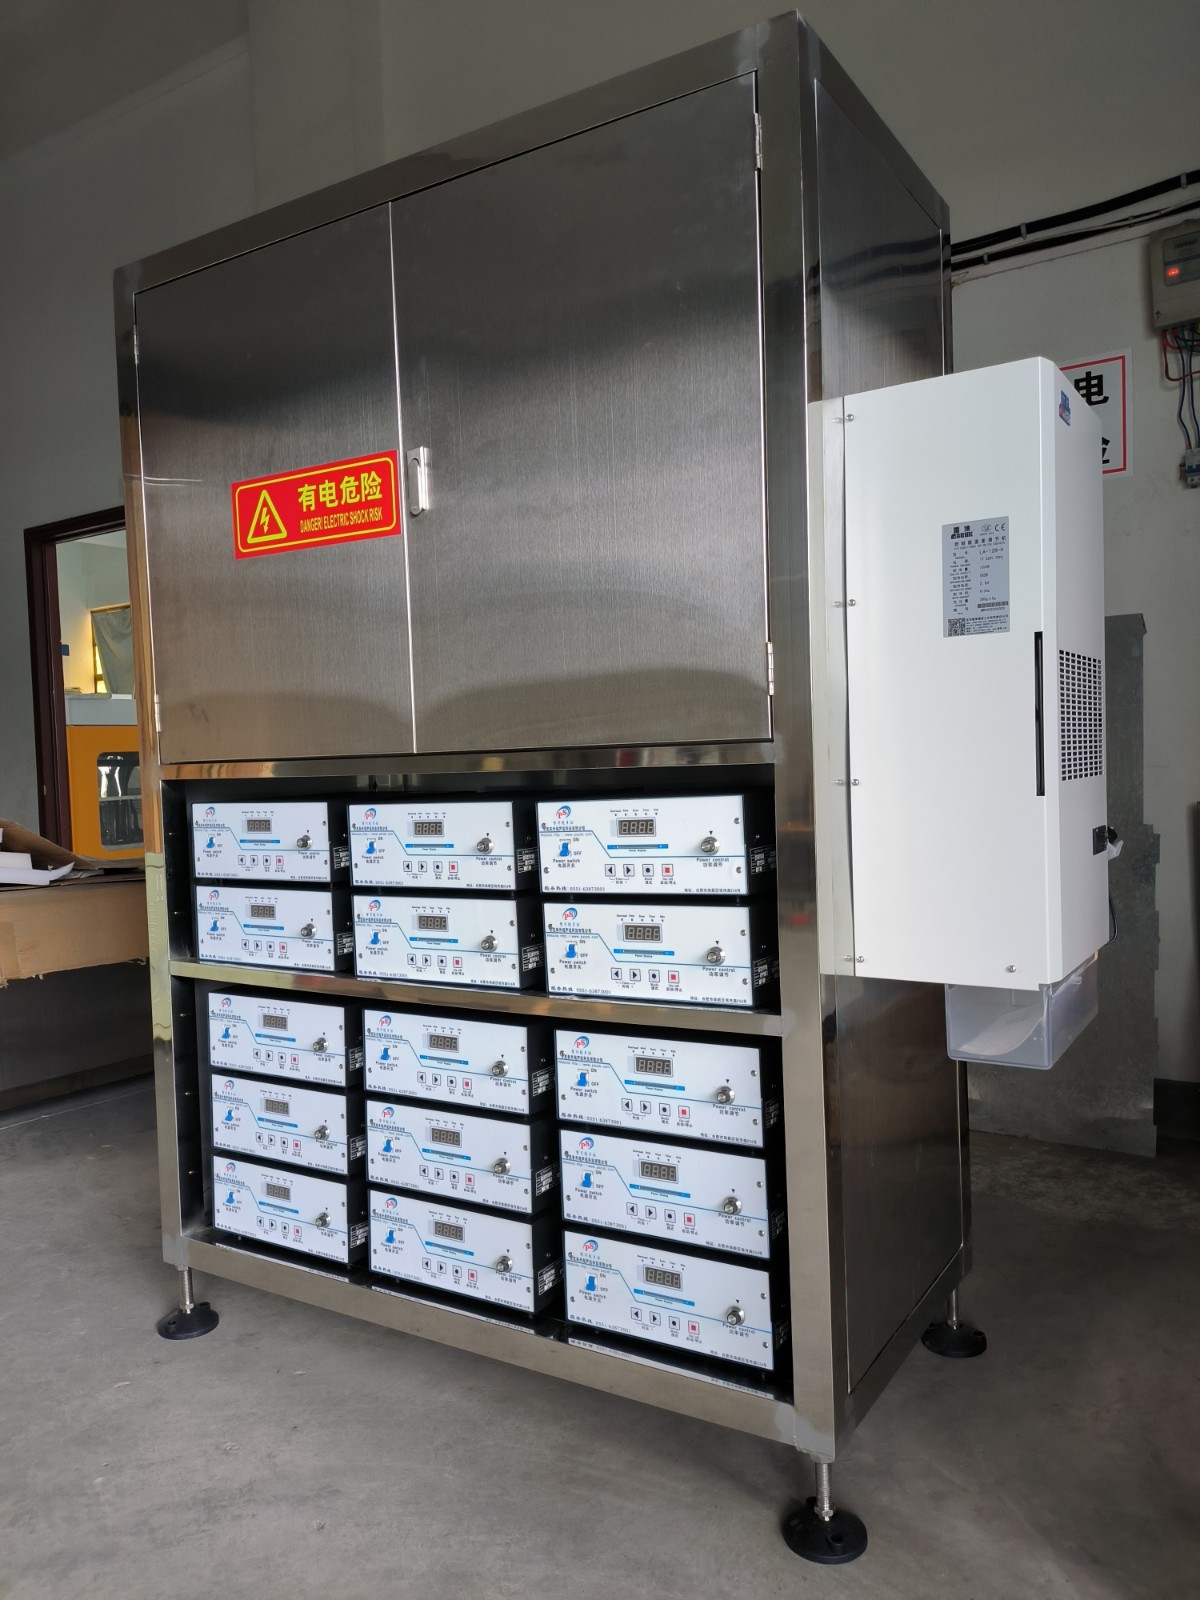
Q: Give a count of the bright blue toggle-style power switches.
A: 15